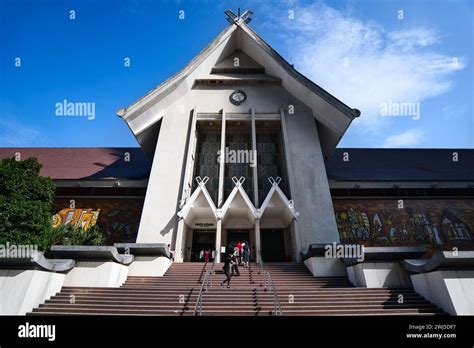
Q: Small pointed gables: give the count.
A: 3